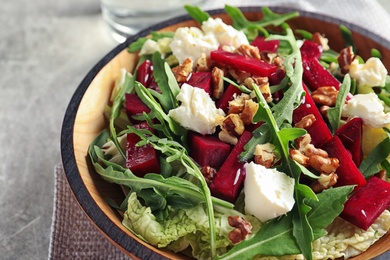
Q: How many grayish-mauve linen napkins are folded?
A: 1